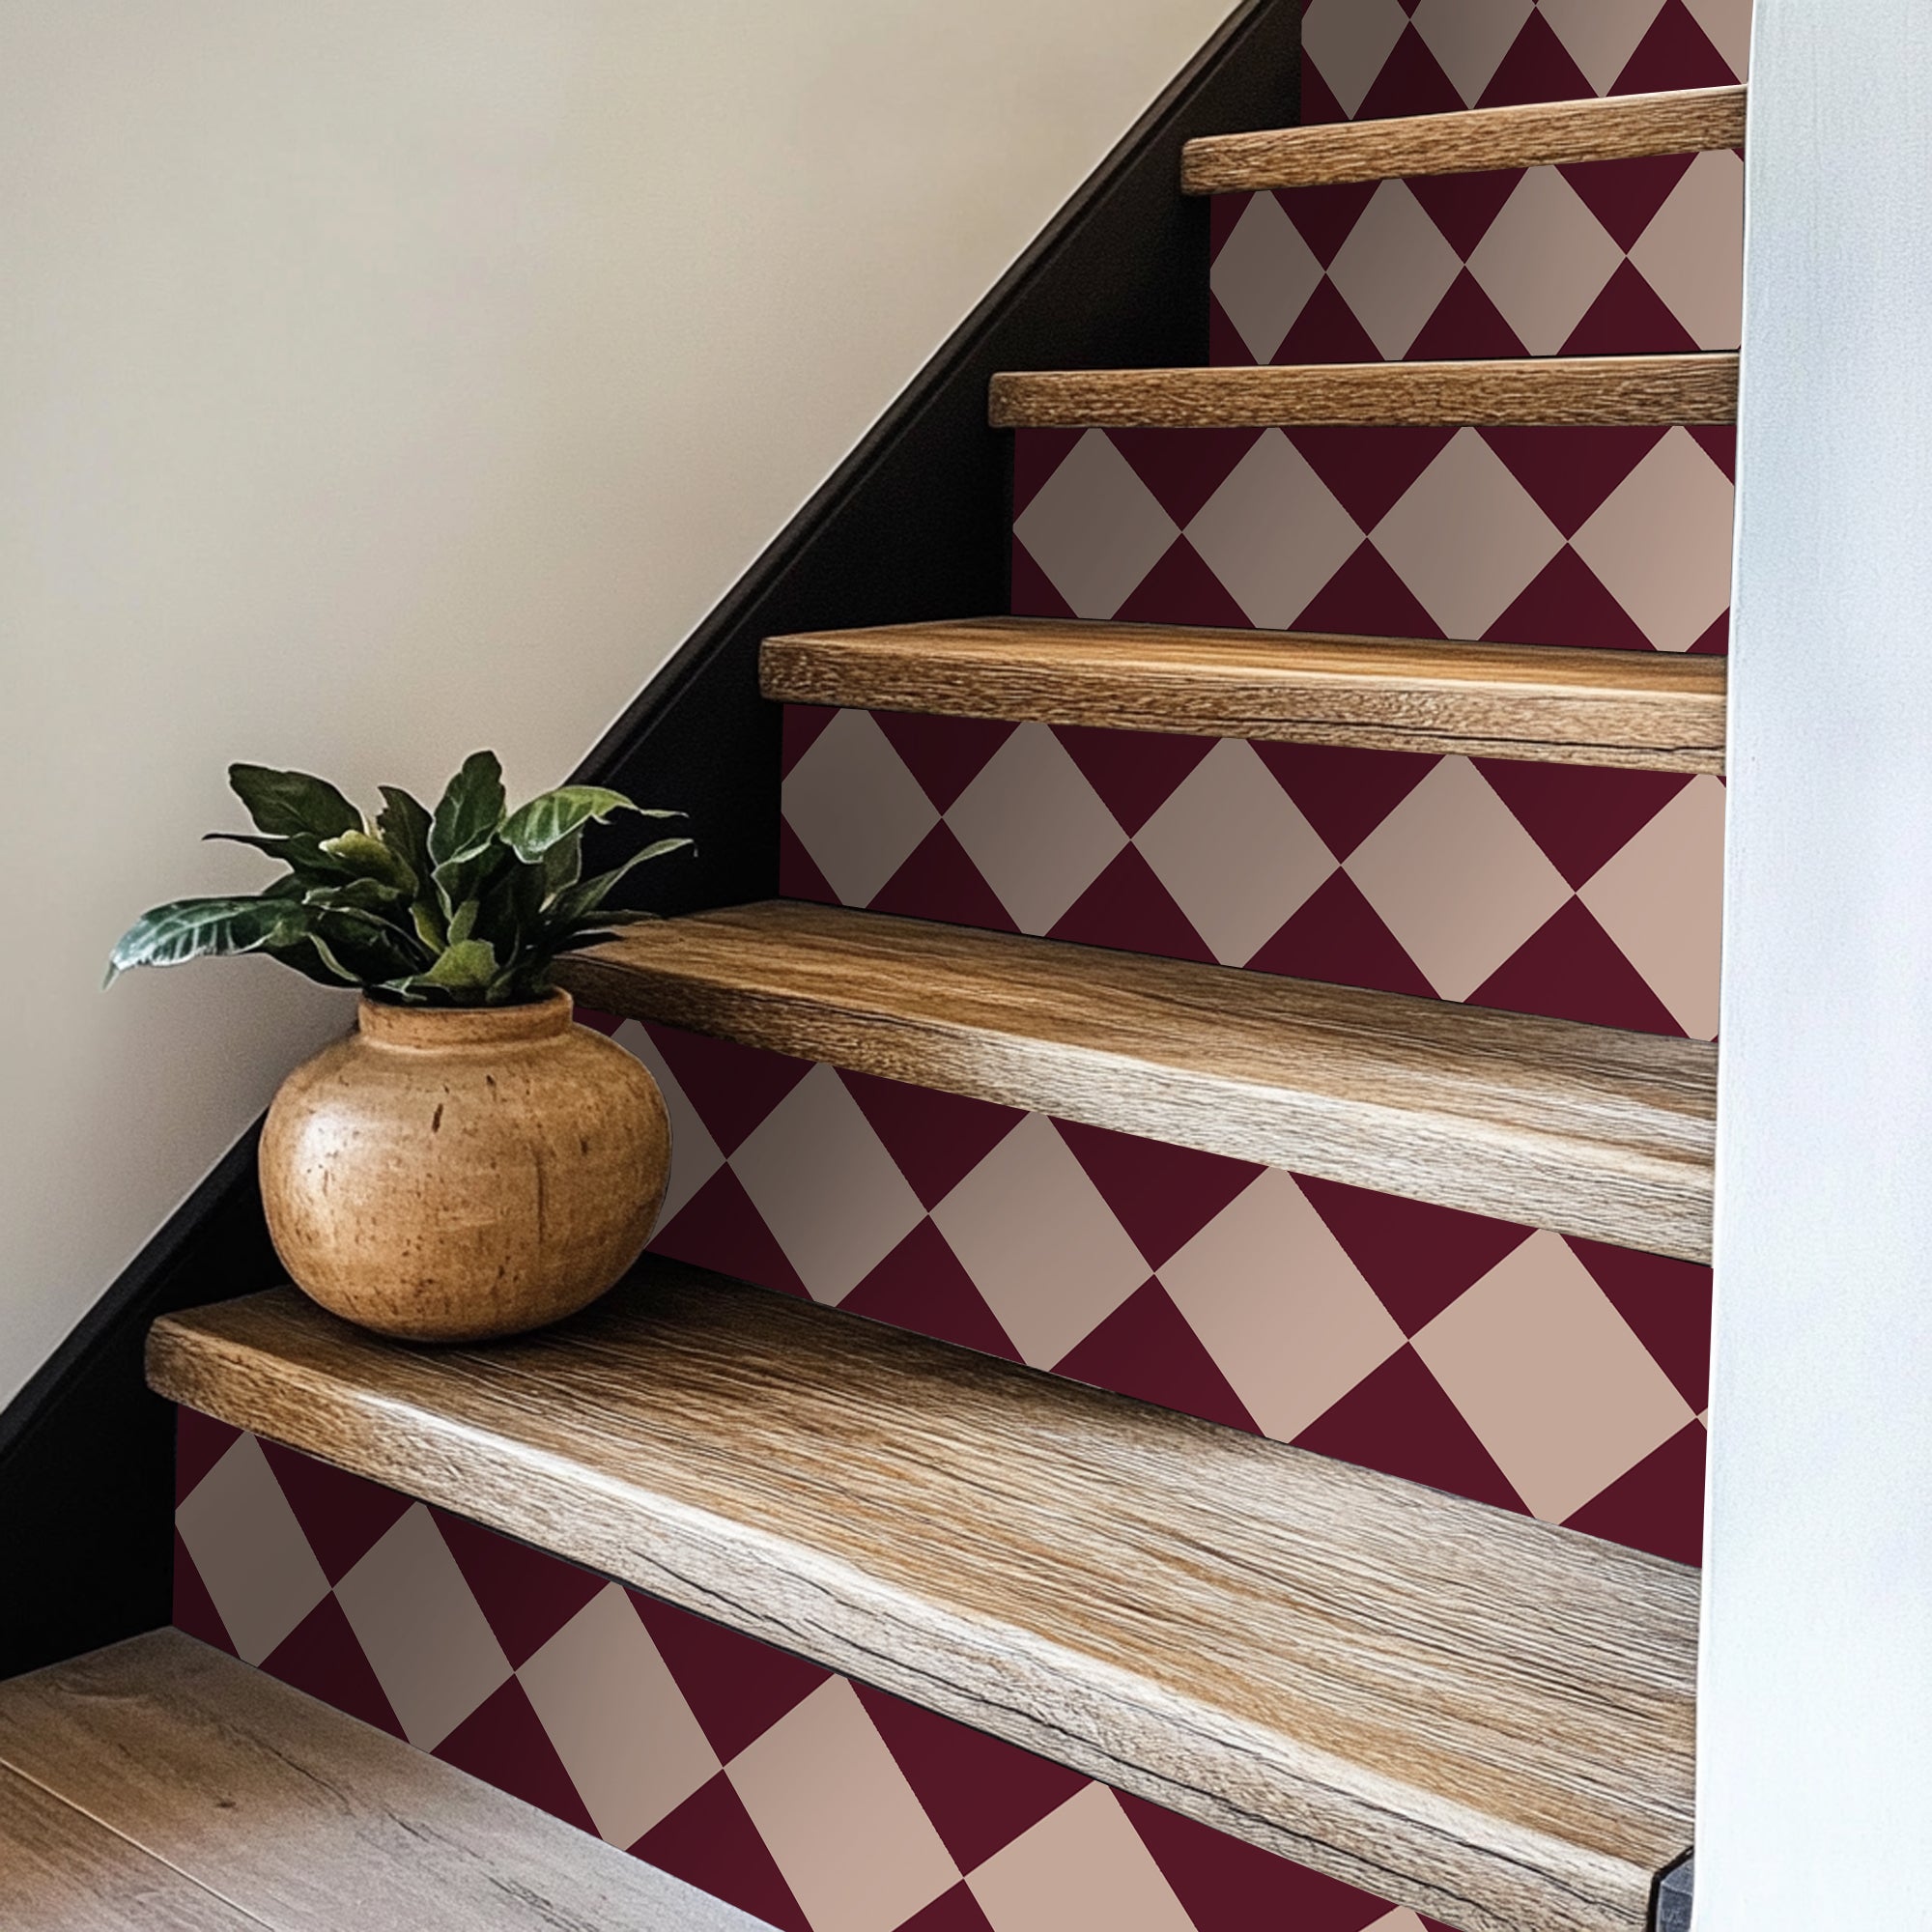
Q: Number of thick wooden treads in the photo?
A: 5